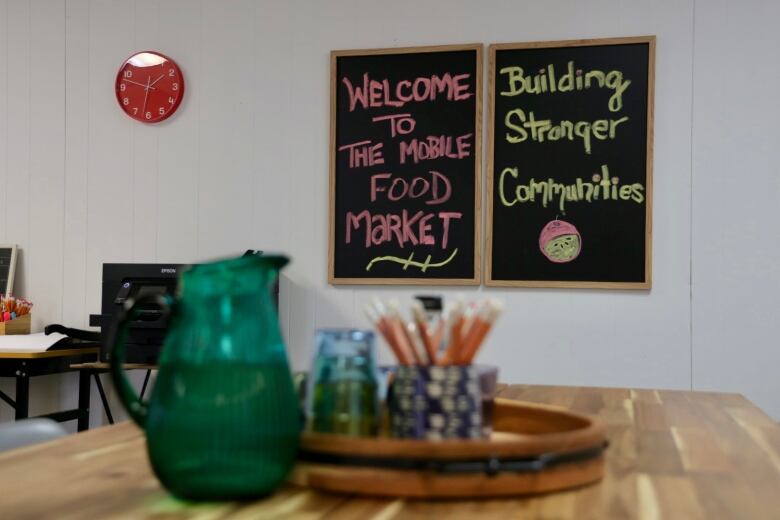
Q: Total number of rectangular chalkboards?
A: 2